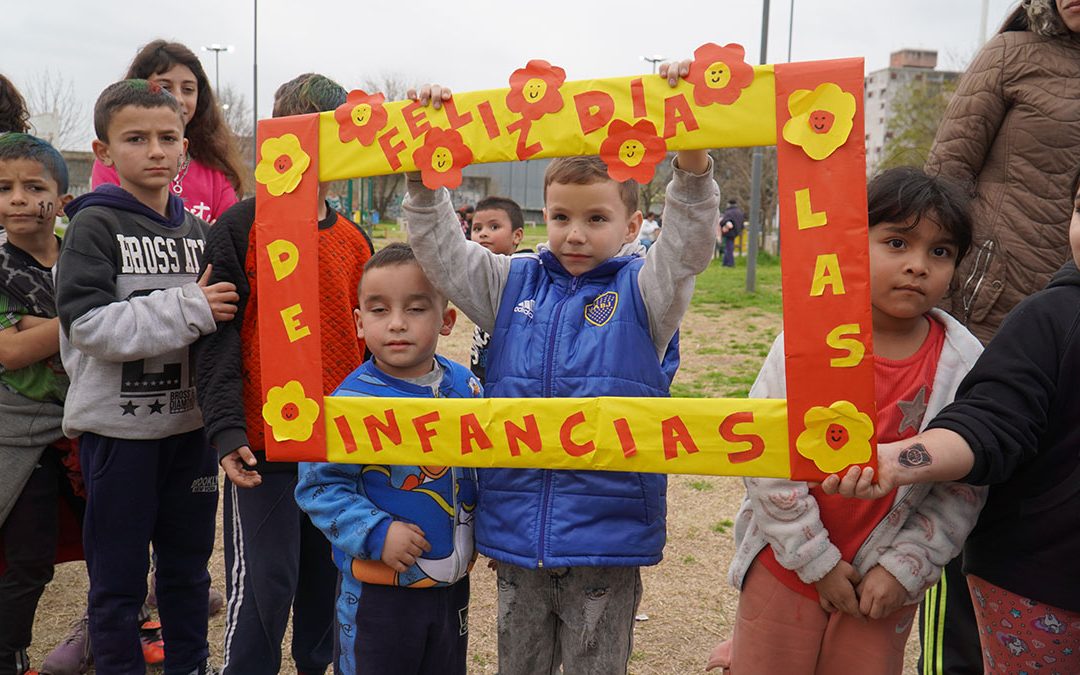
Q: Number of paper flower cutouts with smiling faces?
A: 9